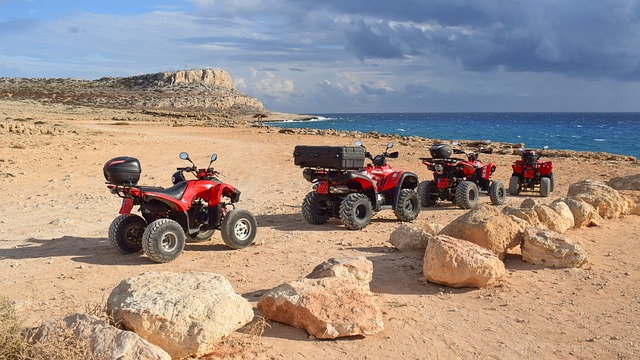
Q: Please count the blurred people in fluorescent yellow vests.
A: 0